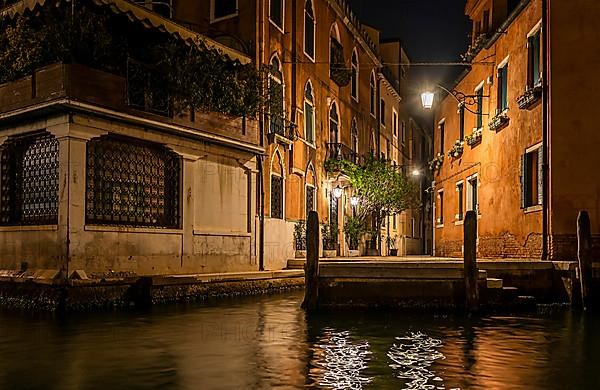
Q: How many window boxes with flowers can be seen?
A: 5